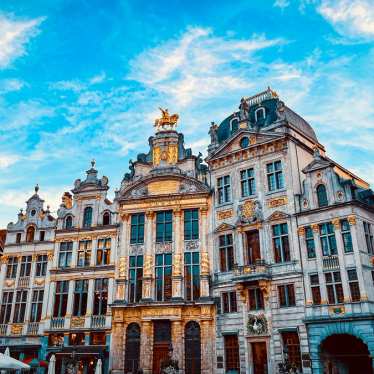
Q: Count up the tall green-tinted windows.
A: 6